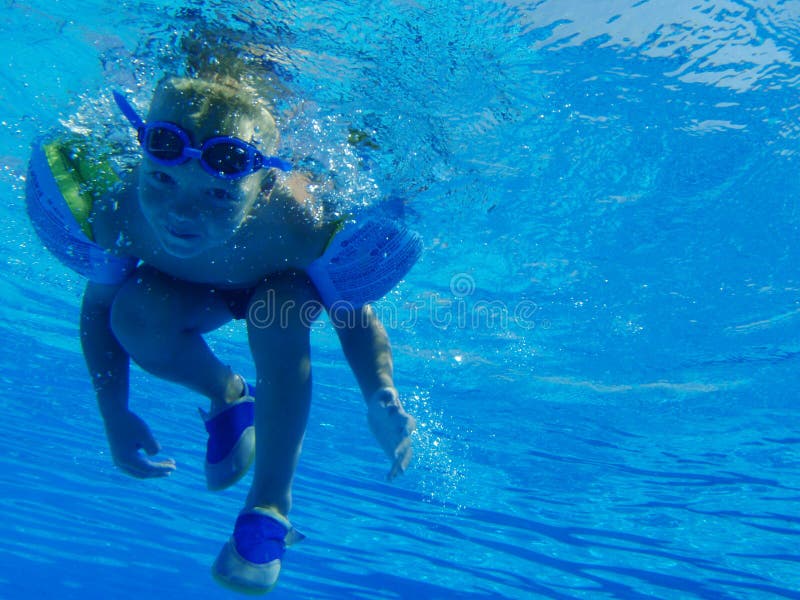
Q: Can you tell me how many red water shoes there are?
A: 0